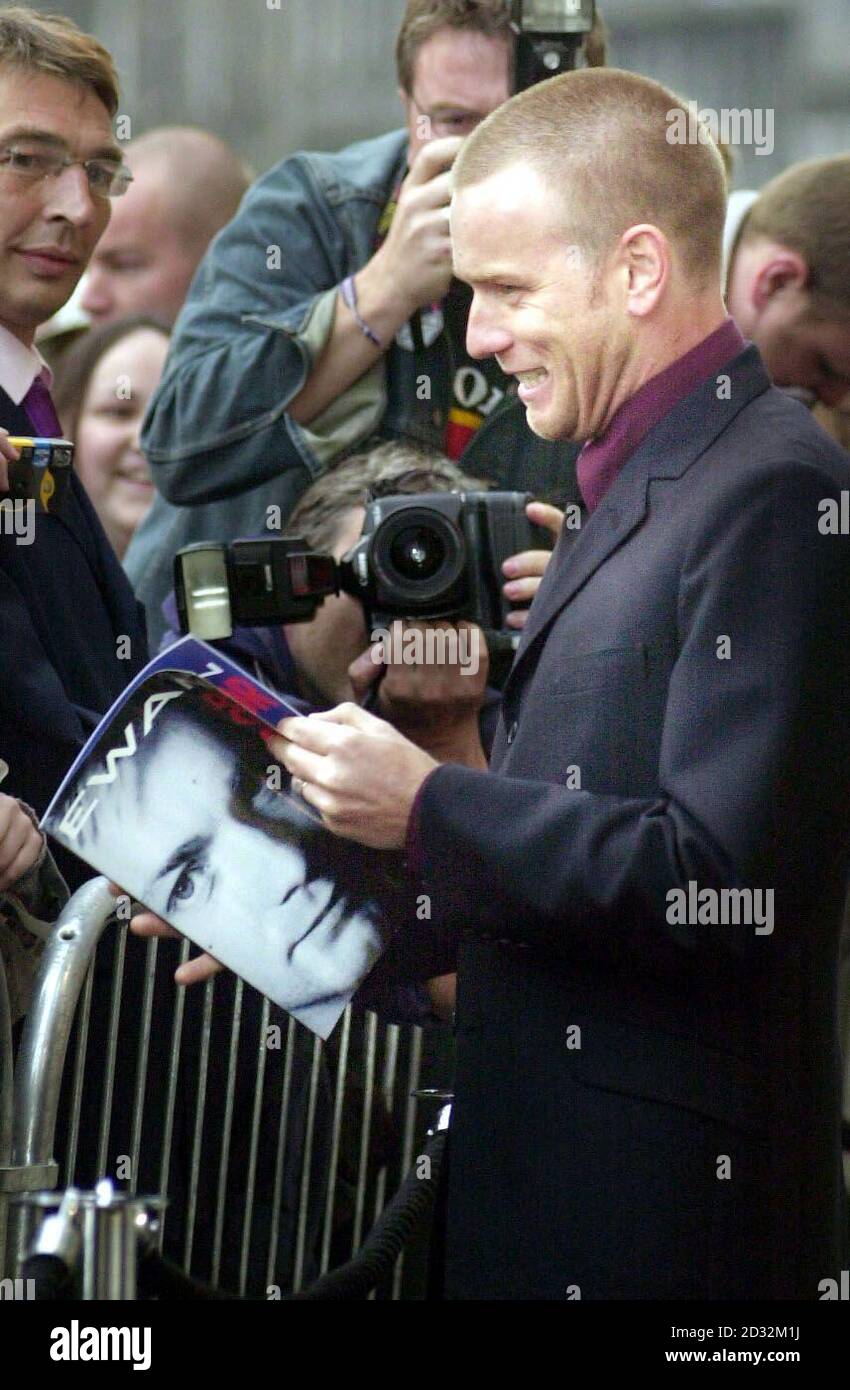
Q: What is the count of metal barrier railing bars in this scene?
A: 13